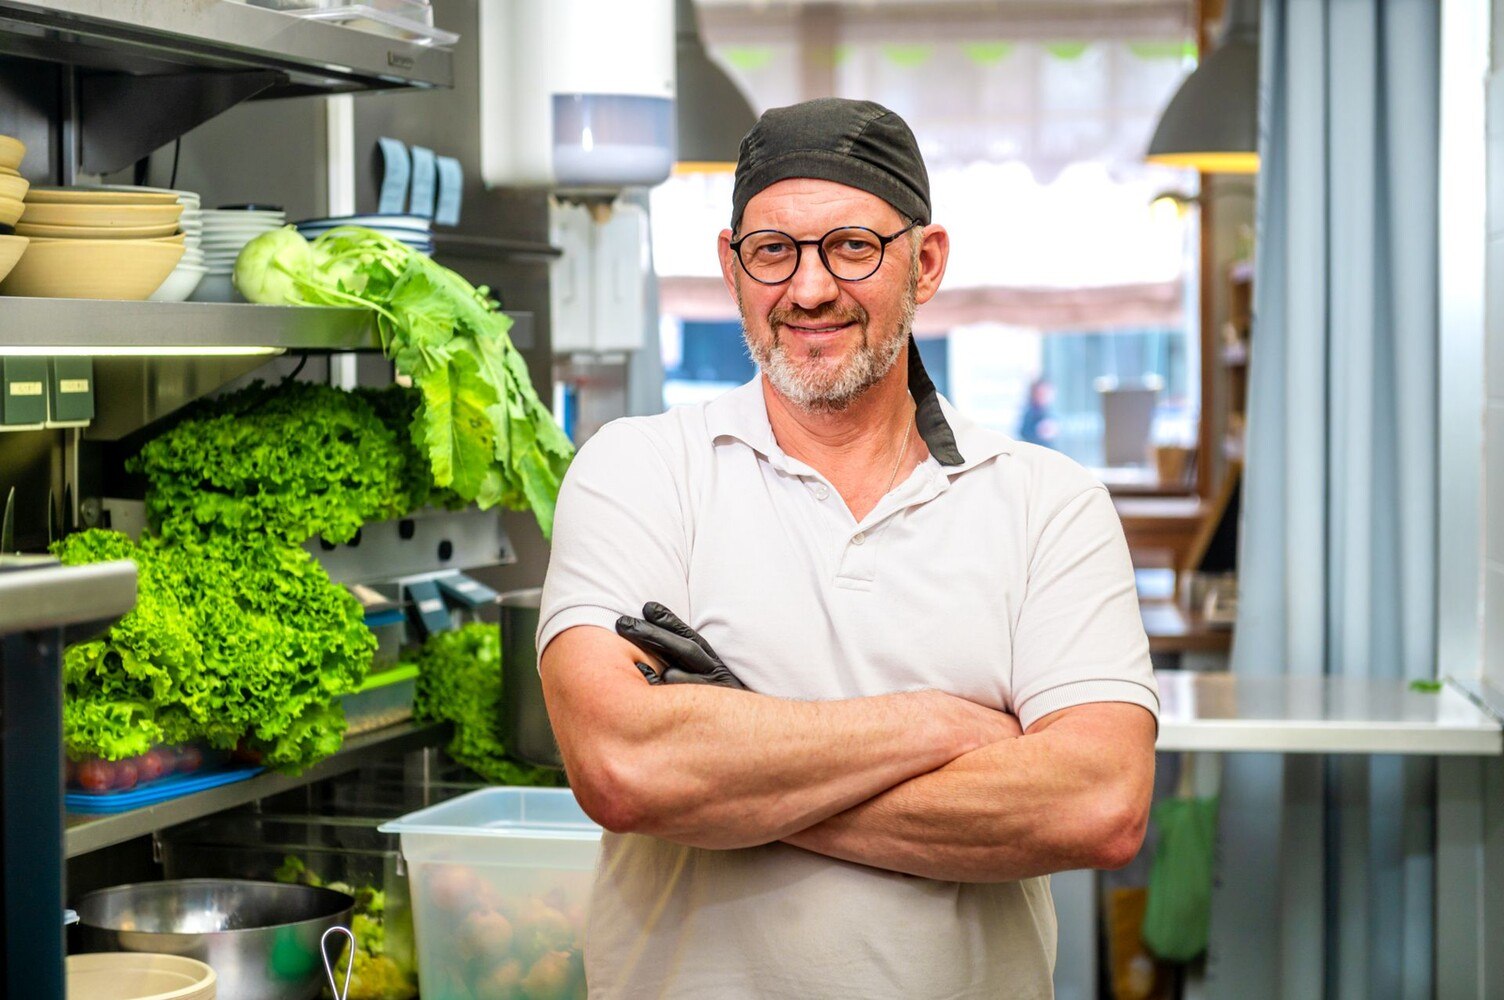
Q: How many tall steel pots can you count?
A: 1